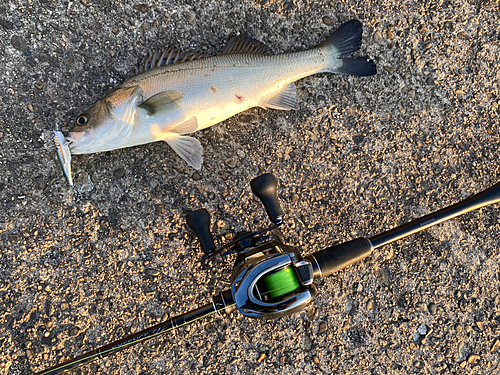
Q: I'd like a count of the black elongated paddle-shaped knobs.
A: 2